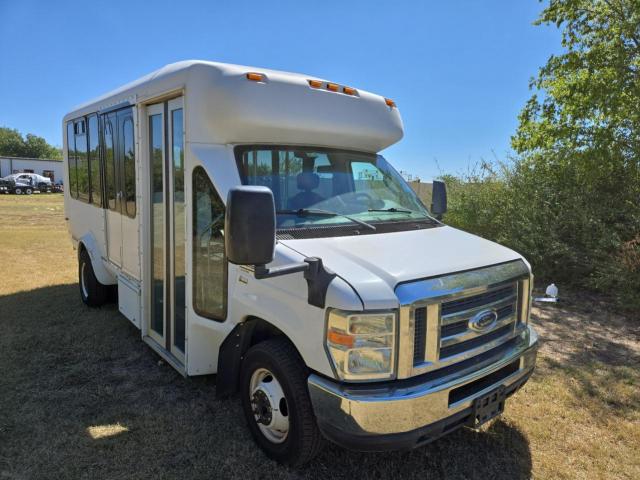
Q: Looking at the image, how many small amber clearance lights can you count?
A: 5